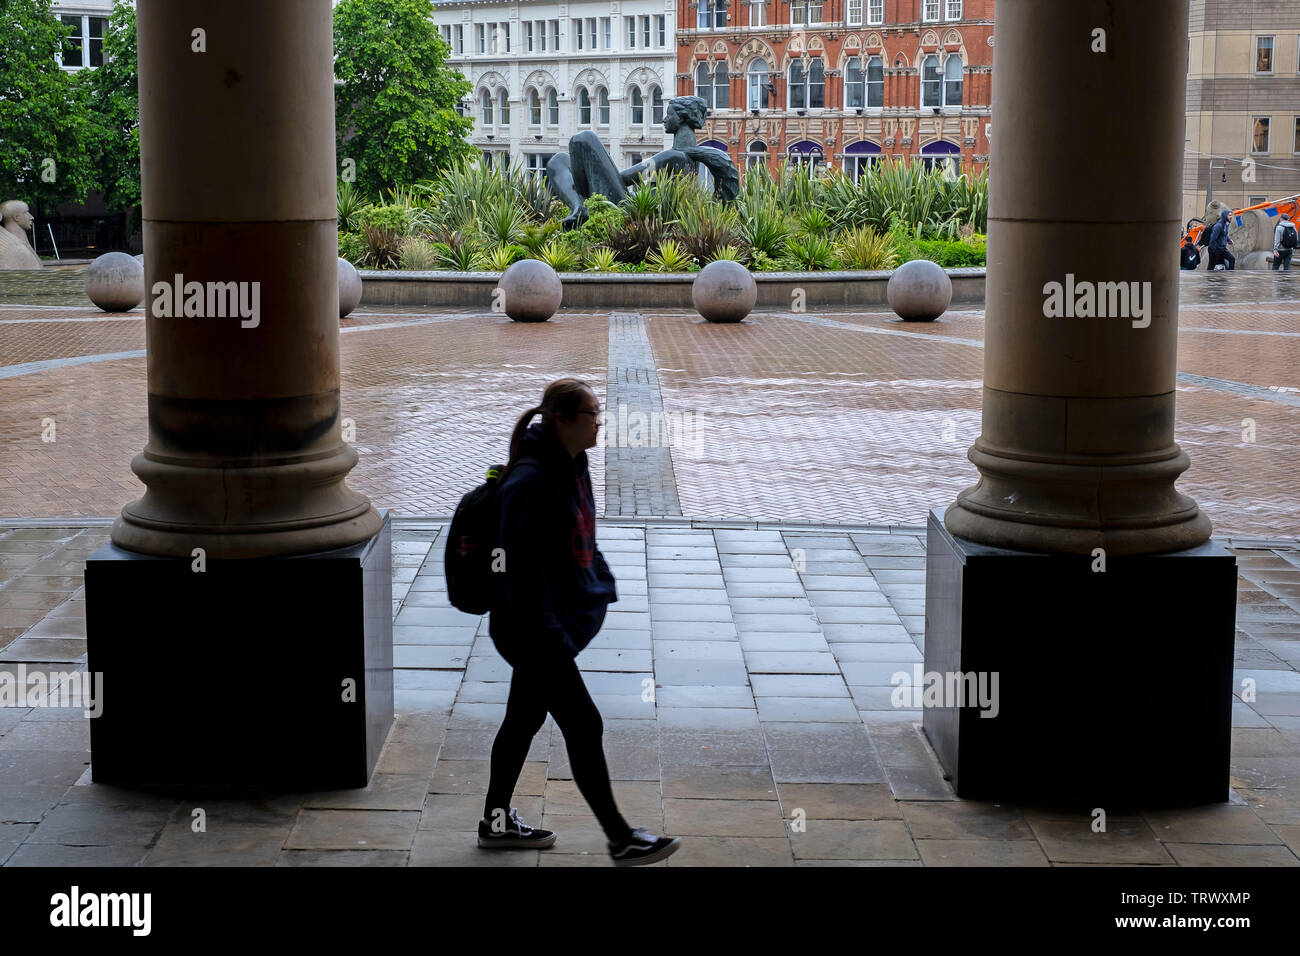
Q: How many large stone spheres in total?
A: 5